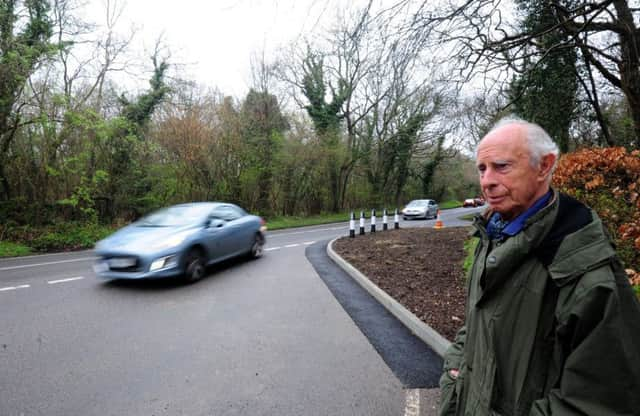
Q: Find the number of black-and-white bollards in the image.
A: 5